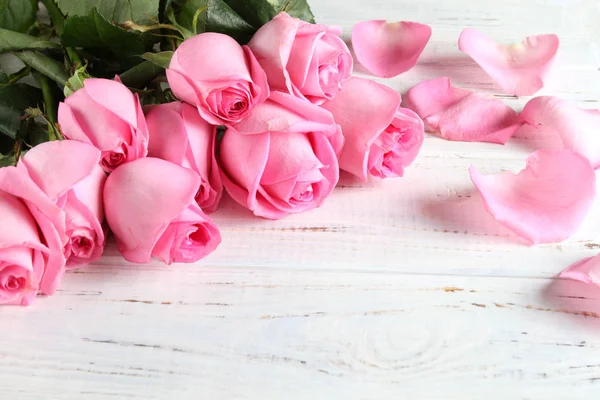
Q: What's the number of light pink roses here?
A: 9